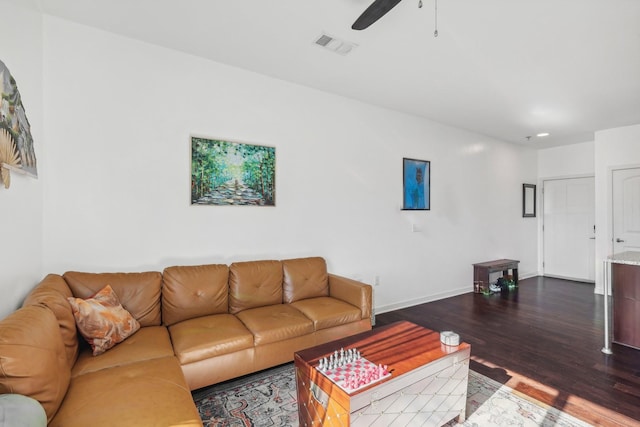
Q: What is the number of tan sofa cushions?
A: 11